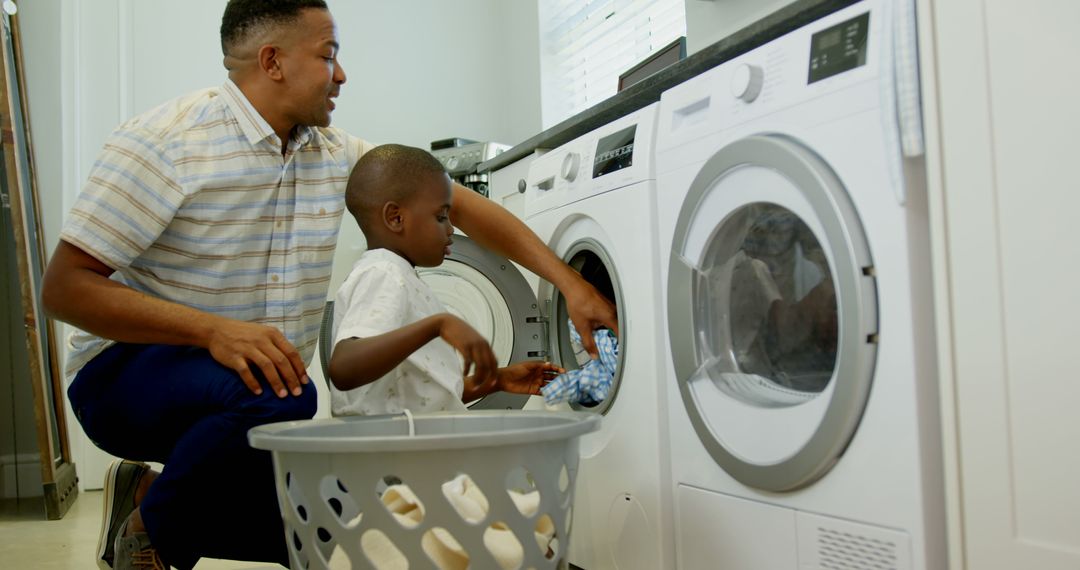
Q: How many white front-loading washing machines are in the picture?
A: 2